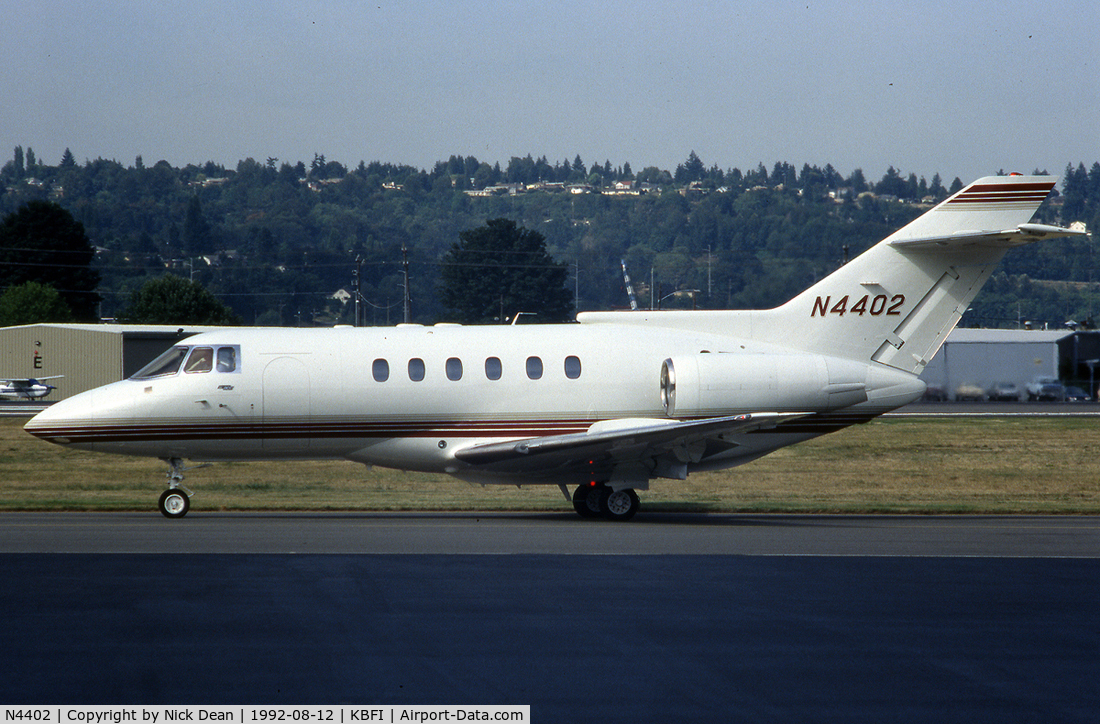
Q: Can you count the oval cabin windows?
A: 6